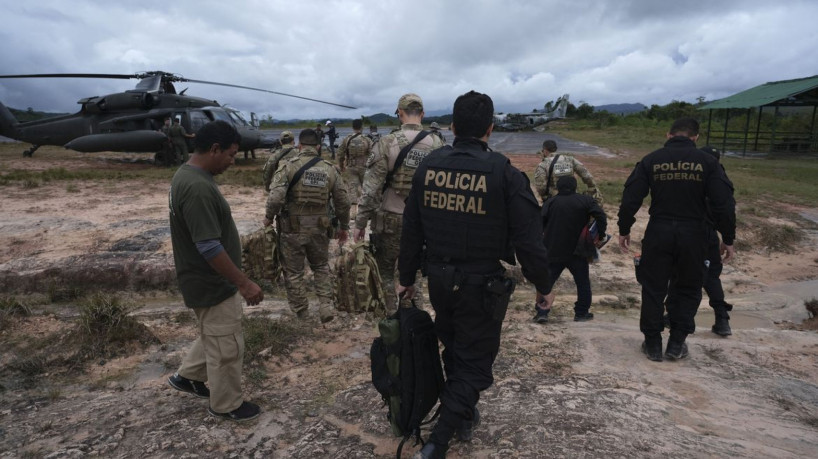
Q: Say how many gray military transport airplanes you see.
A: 1